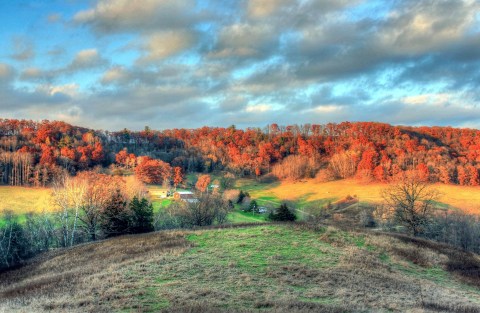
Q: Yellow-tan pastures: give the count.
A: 2